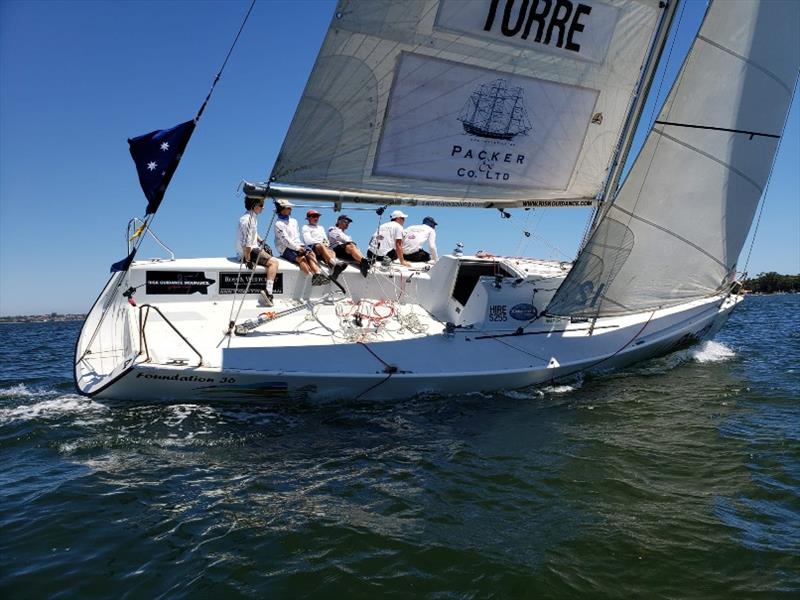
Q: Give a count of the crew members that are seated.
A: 6